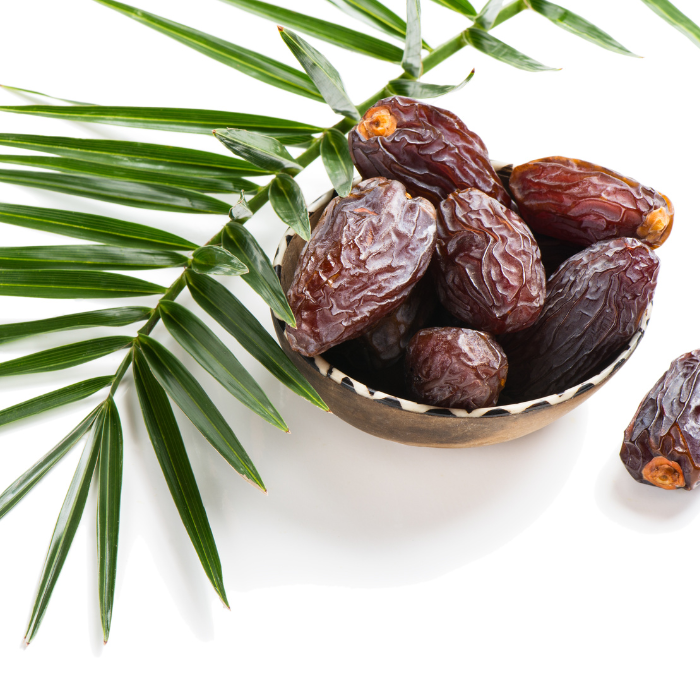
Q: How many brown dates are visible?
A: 8